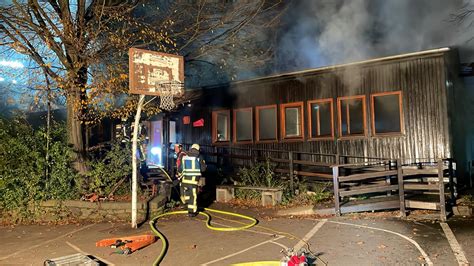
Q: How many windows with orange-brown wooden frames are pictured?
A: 7